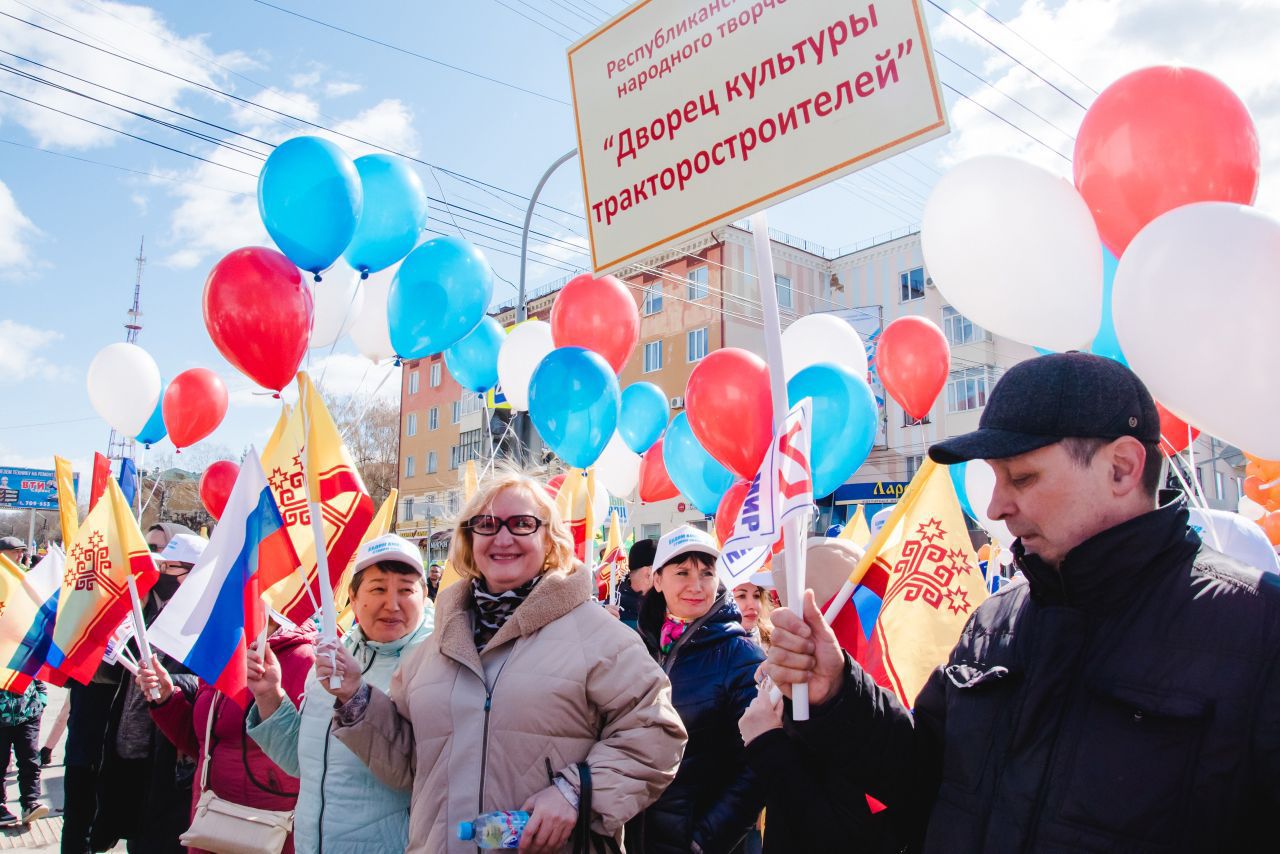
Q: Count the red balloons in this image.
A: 11